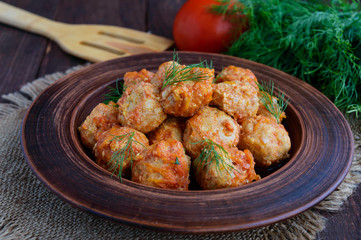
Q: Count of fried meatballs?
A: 14